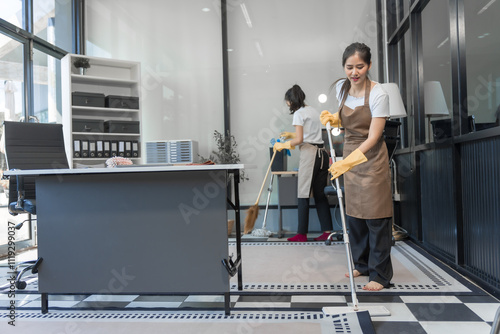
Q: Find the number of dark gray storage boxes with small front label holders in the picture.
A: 4